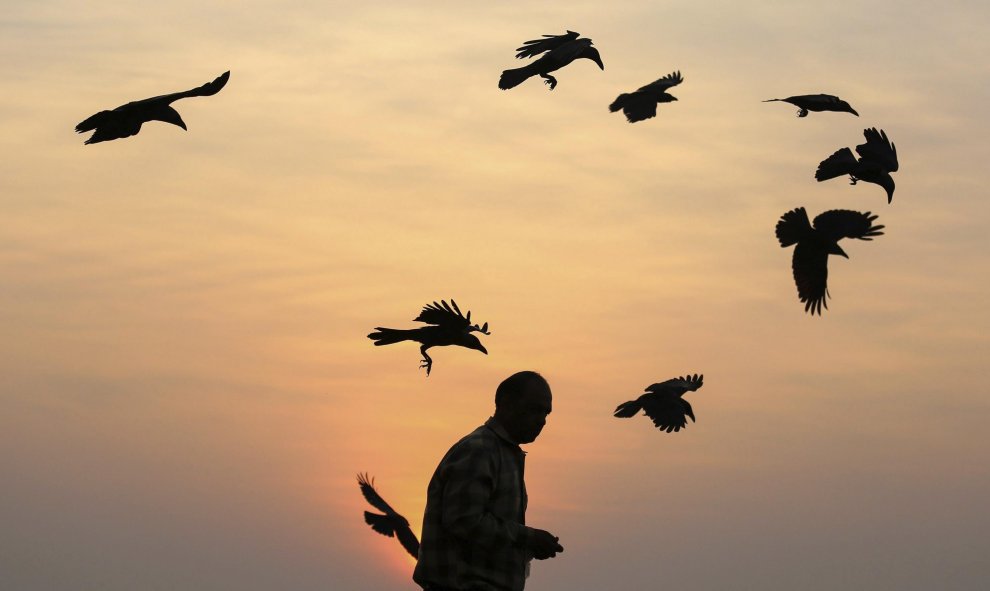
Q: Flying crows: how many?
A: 9